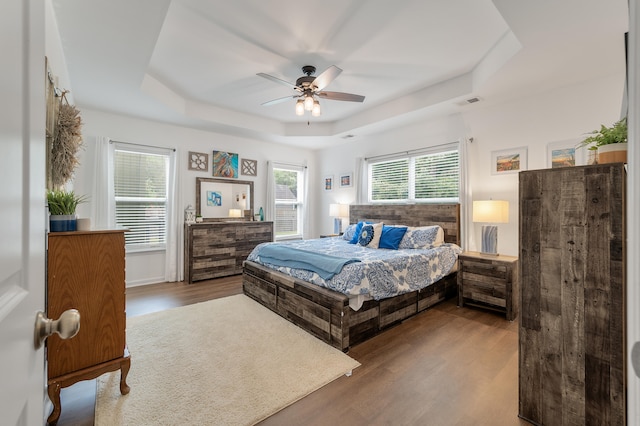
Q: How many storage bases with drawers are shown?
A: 1